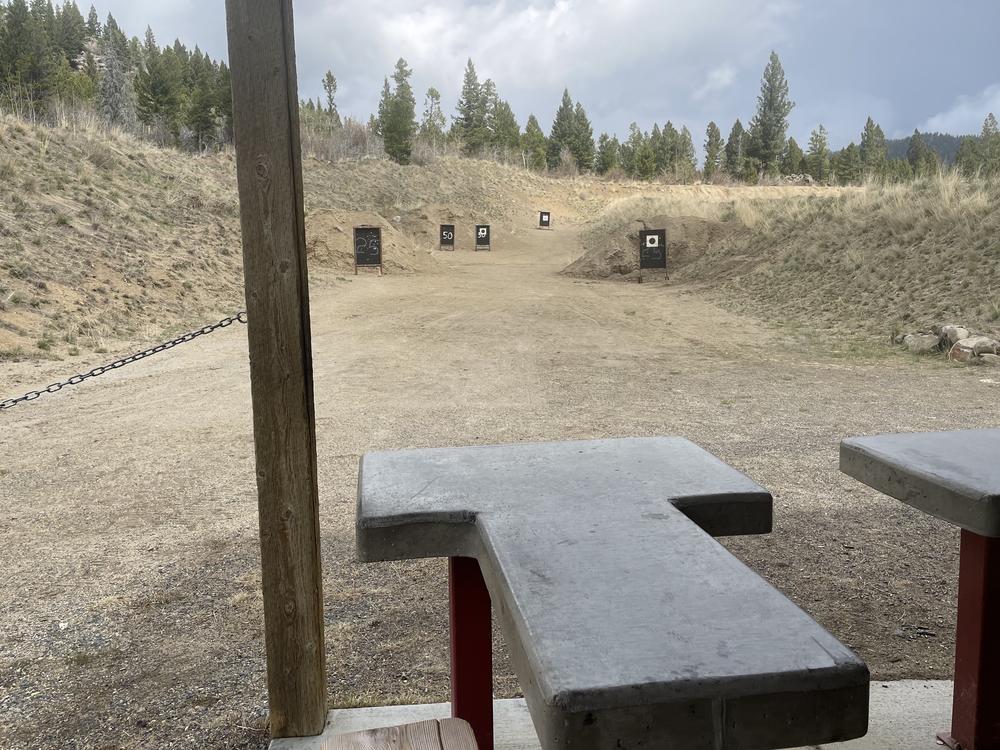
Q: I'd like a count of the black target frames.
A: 5